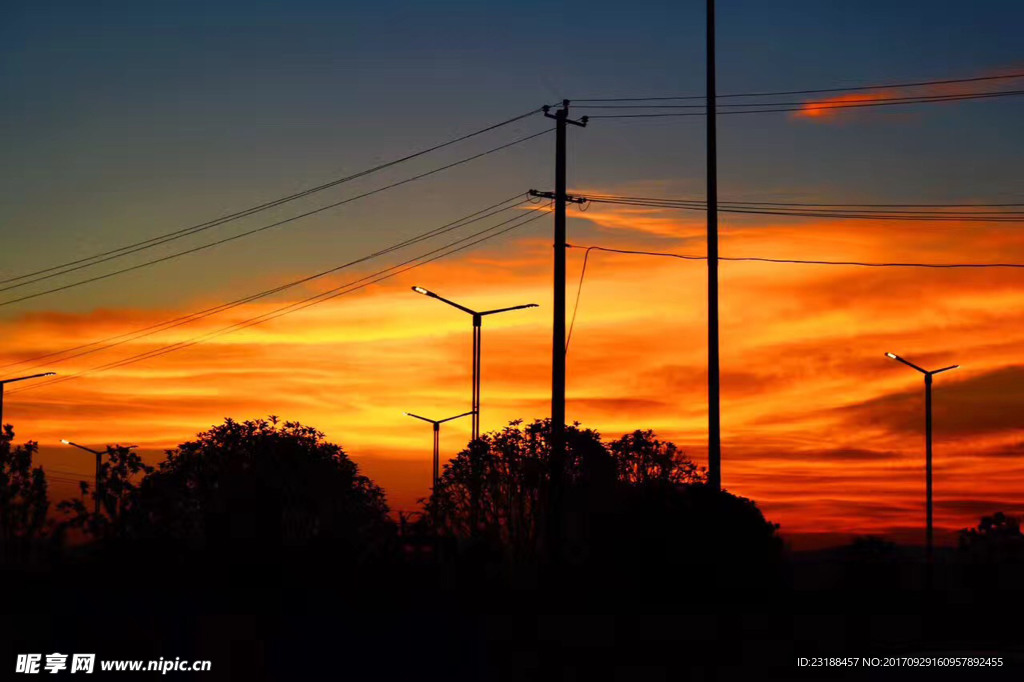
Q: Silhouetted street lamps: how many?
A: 5